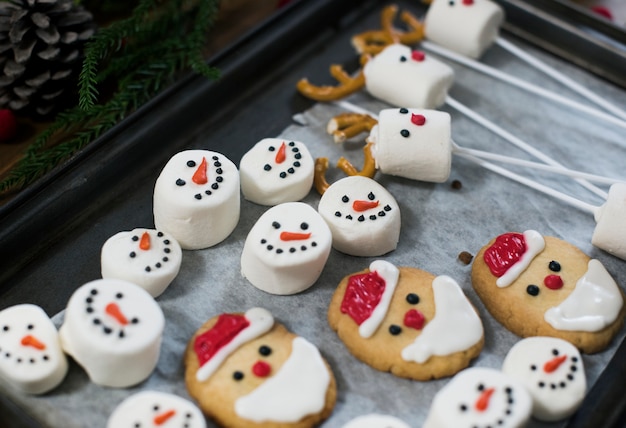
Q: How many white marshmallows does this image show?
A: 15